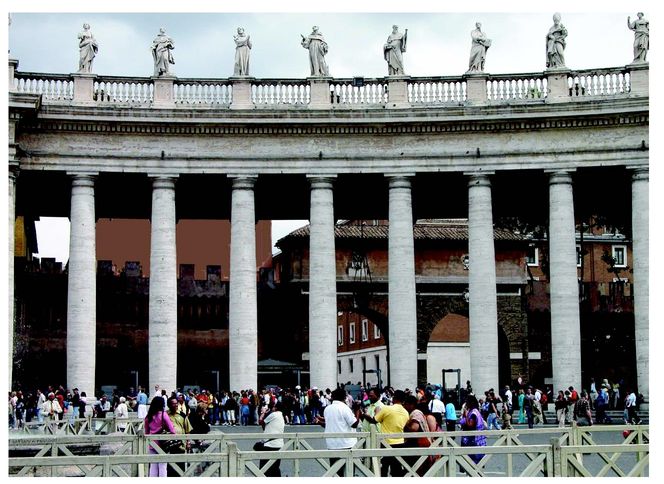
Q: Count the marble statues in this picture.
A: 8